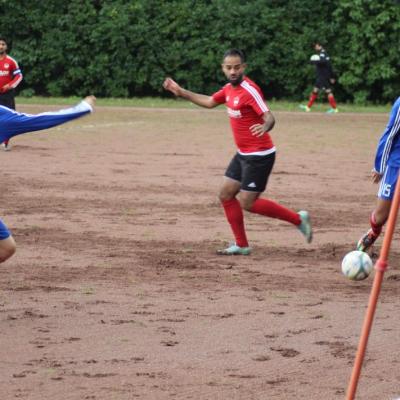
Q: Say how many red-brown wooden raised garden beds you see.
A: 0